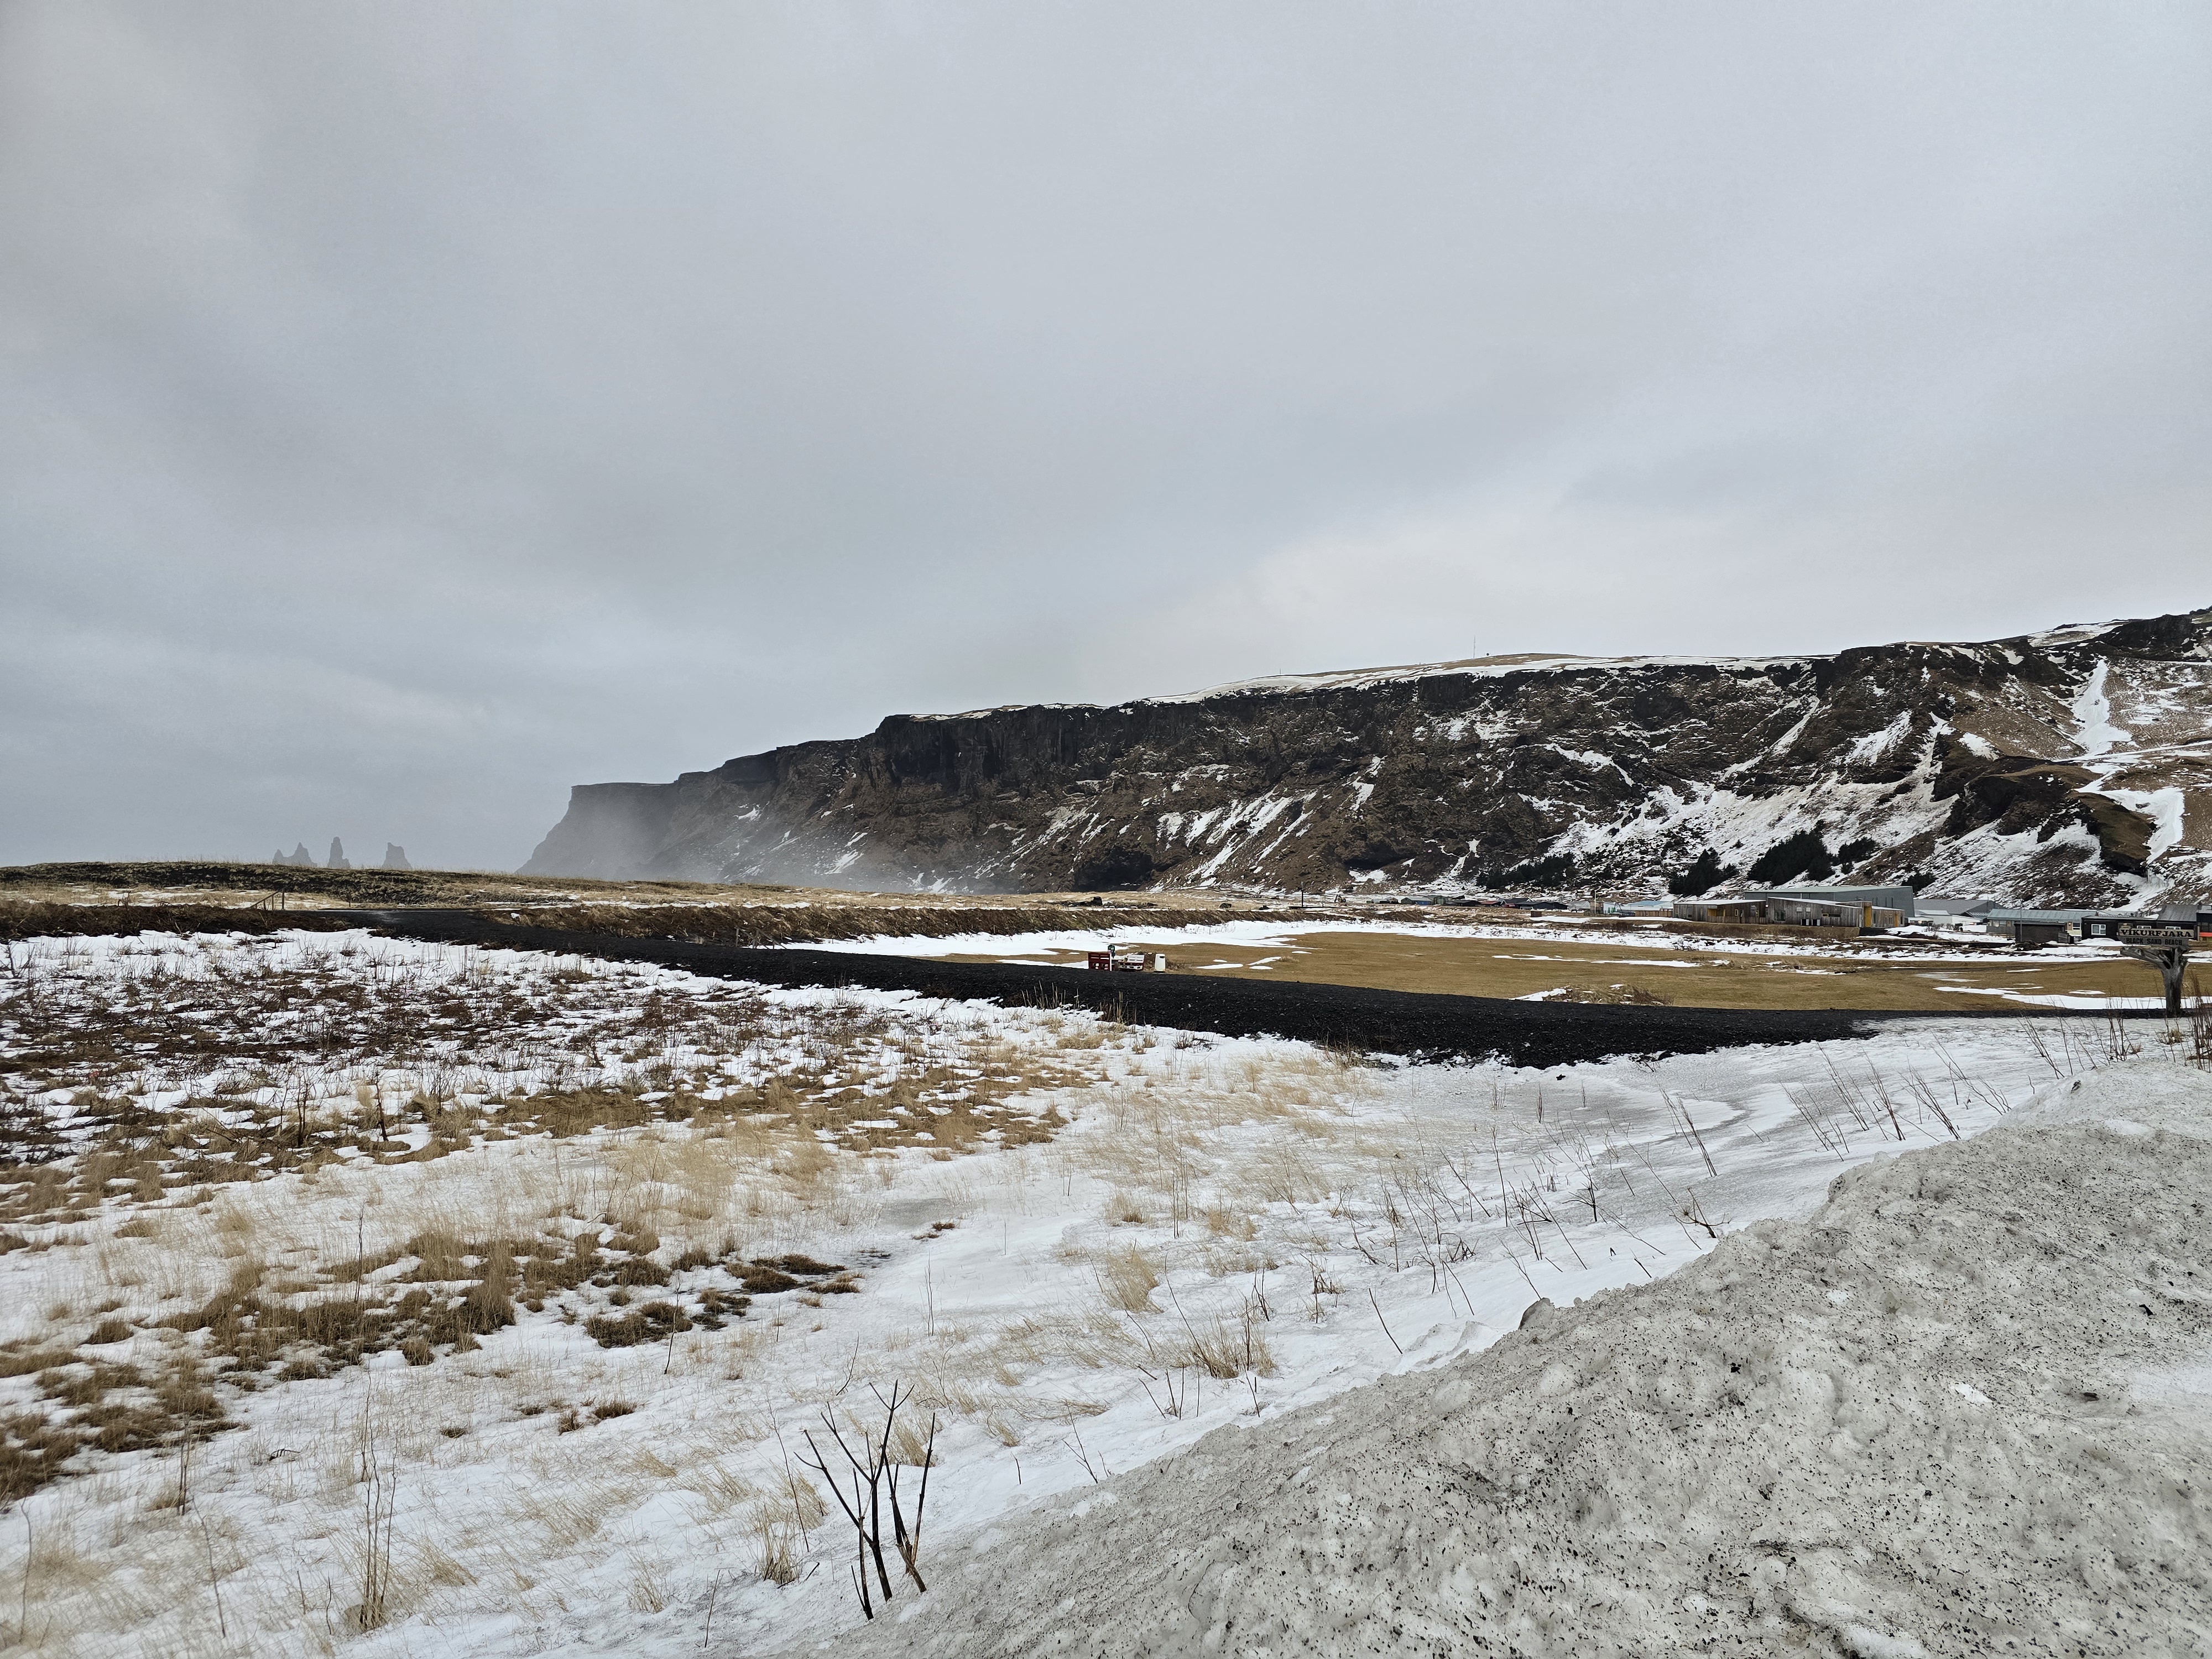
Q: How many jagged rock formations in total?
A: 3